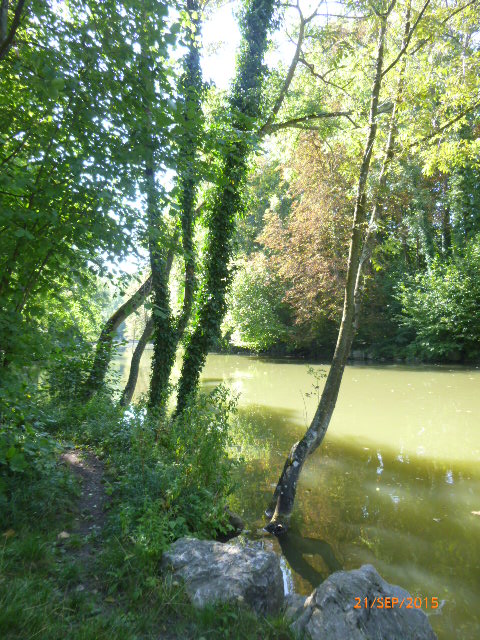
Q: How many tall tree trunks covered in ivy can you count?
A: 3